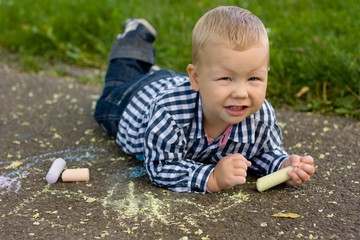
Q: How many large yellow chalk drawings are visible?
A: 1